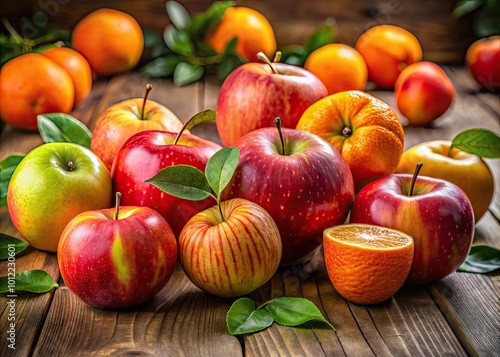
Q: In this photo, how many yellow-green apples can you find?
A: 1